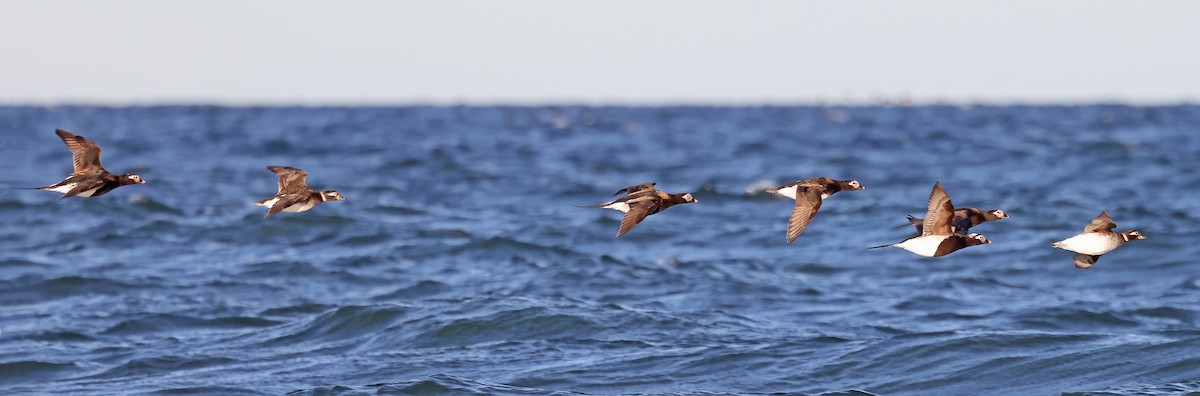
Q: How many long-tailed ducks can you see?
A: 7